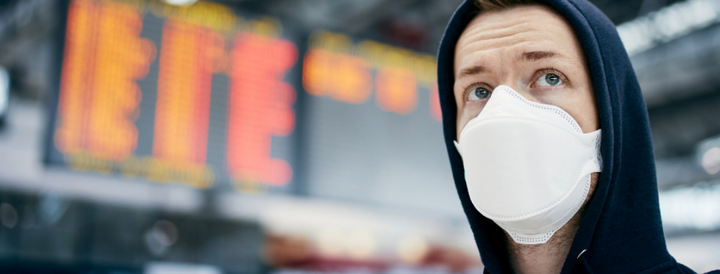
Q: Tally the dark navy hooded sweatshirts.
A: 1